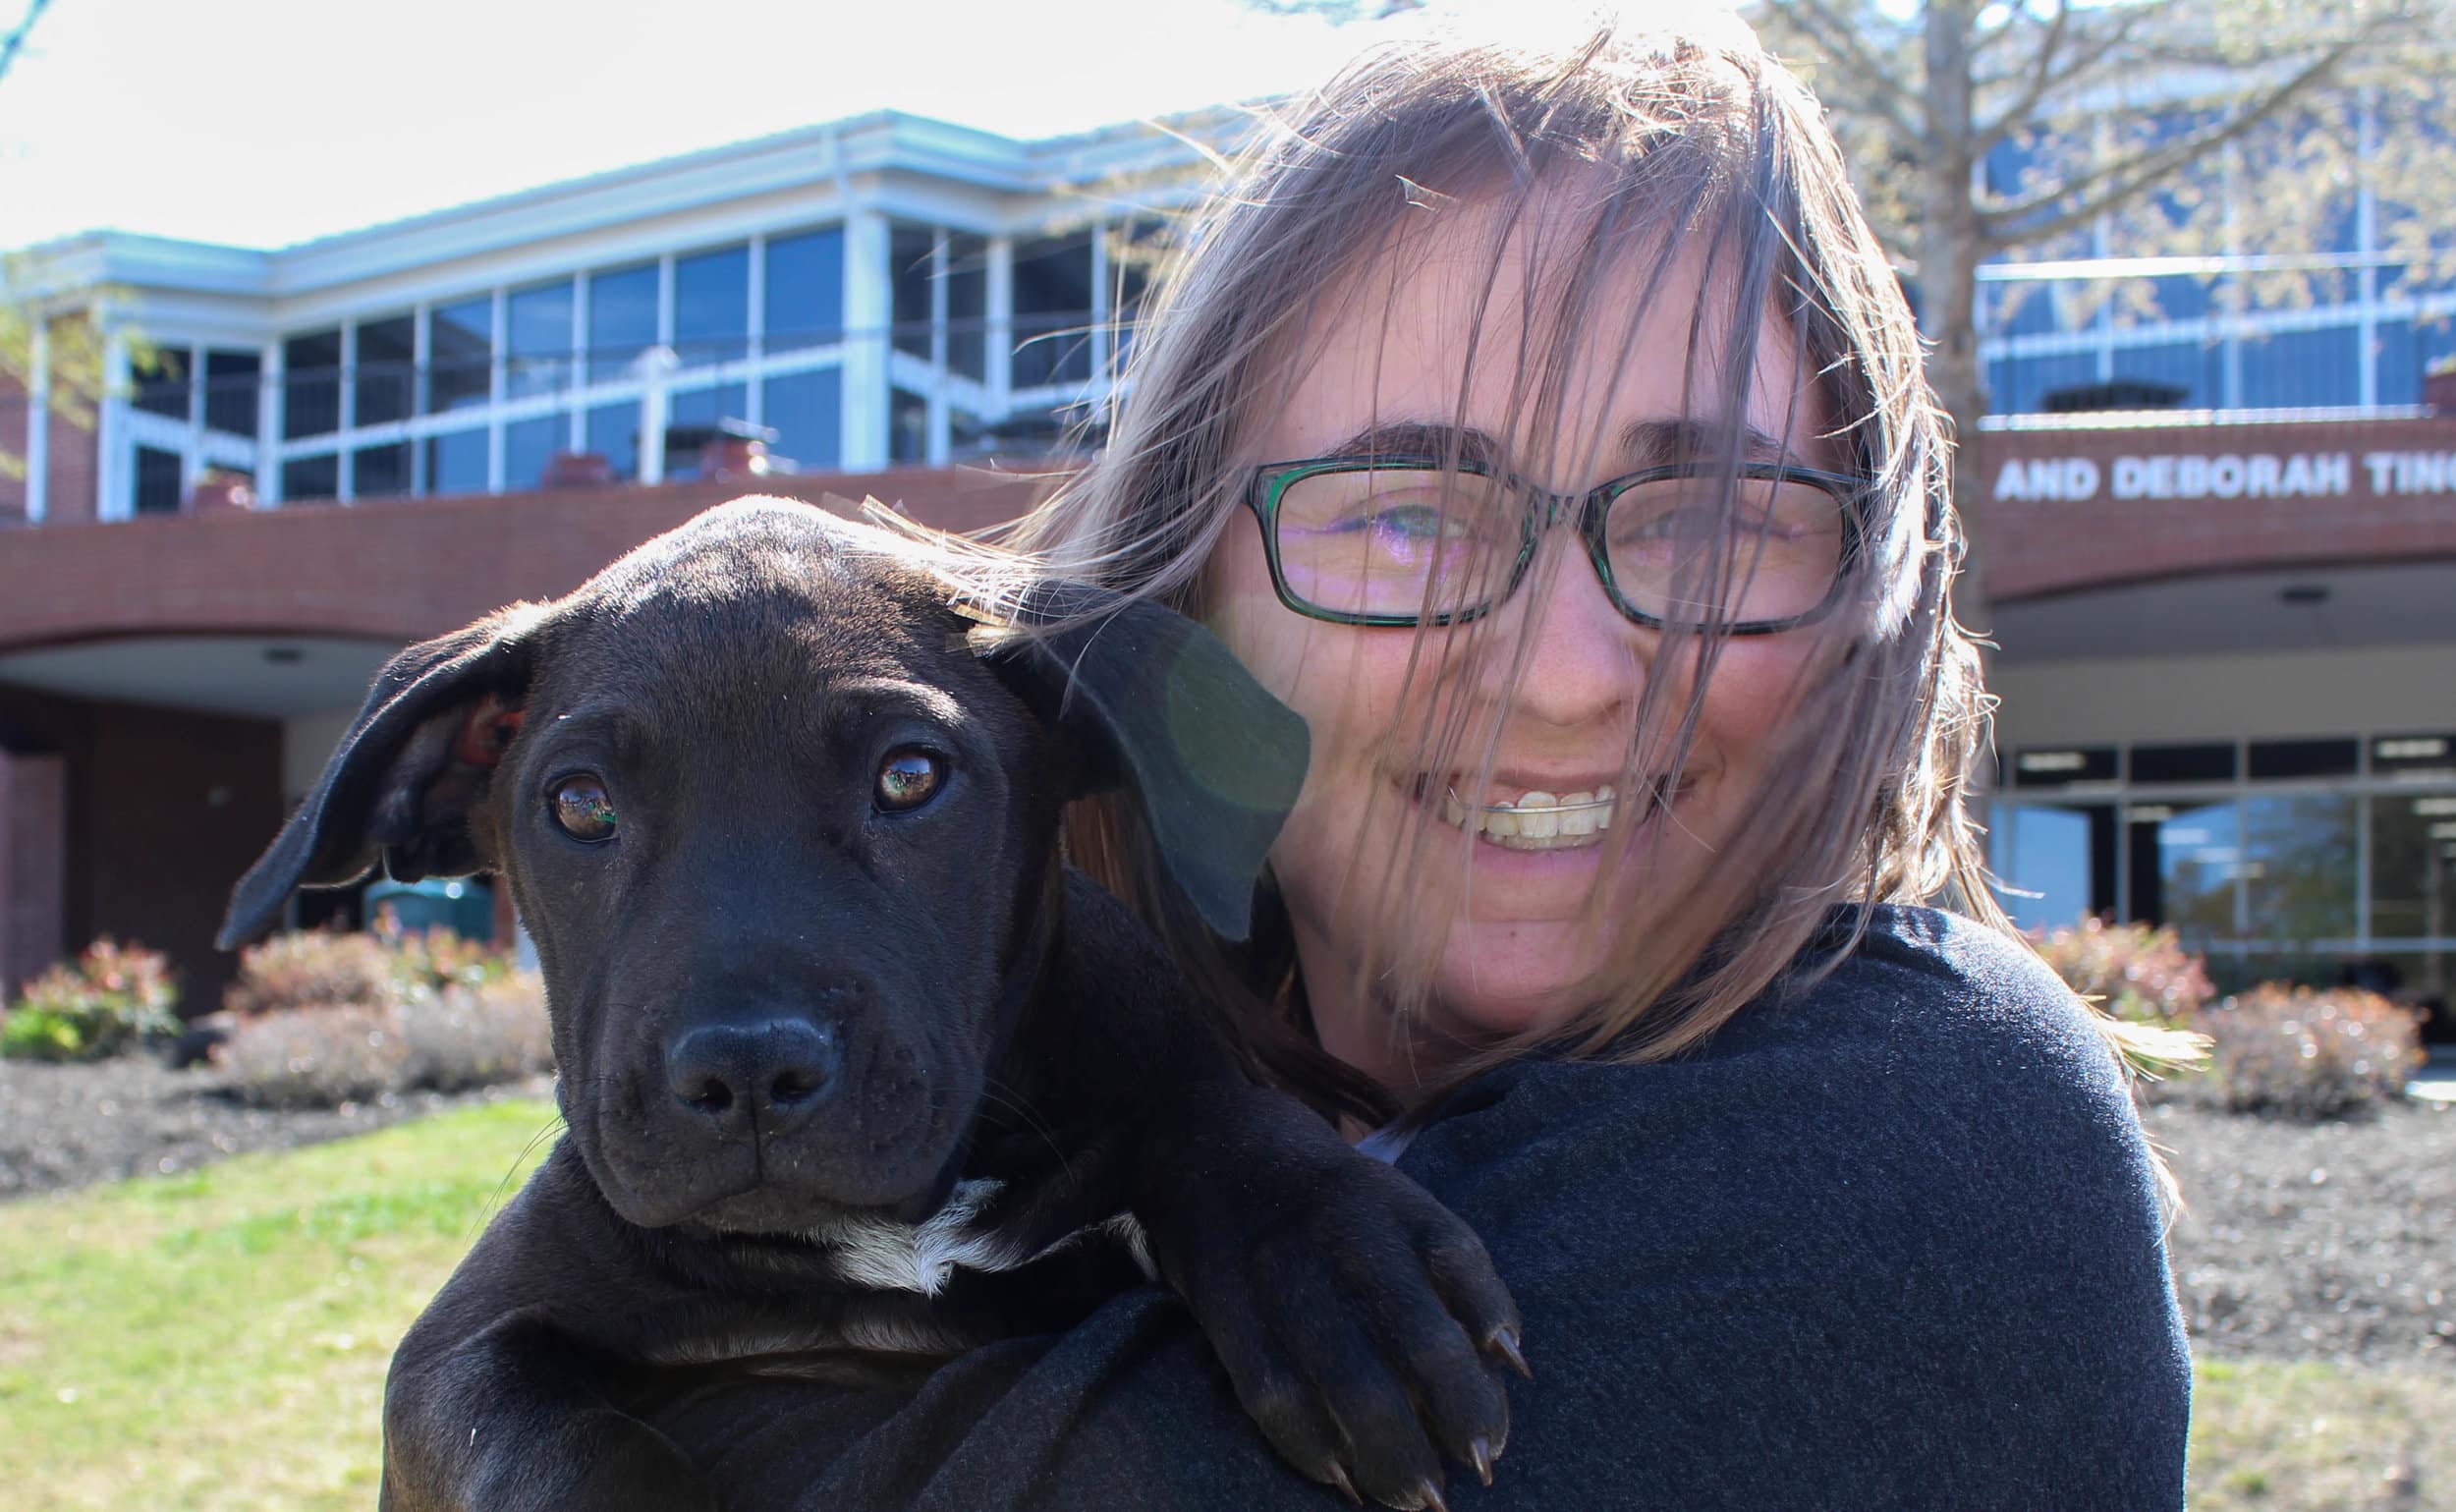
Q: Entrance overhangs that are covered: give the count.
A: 2